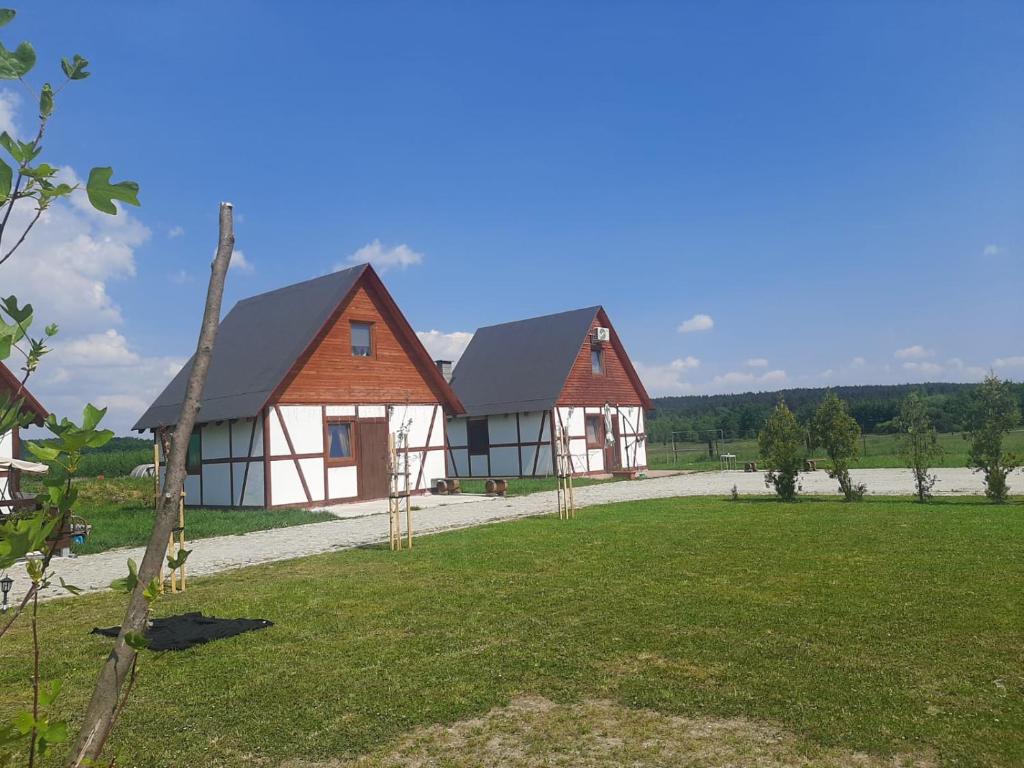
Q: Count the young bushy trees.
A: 4